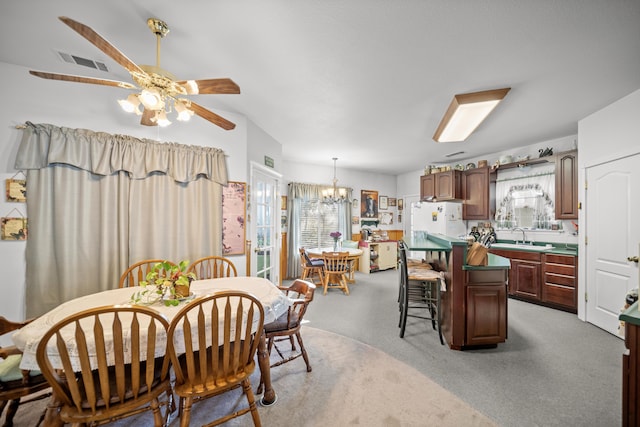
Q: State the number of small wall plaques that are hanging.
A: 2